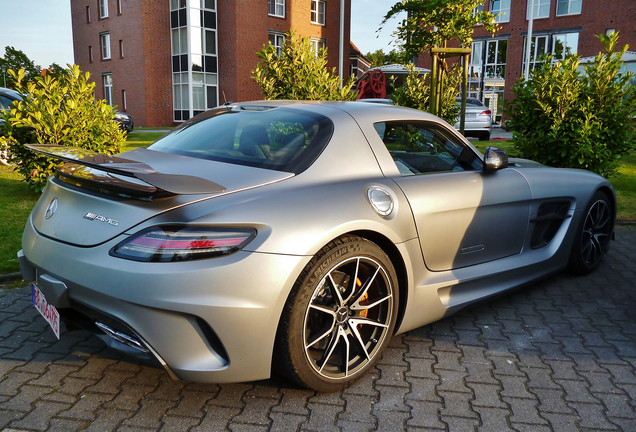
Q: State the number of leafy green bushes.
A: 4